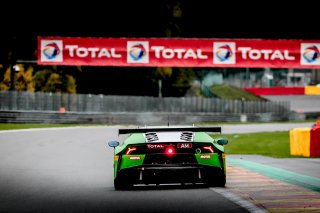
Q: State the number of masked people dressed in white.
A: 0